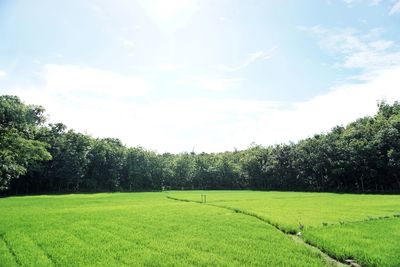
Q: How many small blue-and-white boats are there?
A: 0